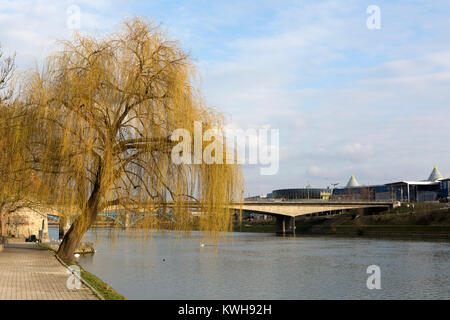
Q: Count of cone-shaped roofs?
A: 2